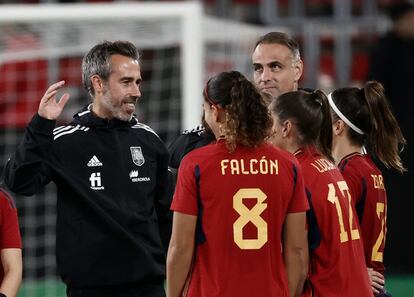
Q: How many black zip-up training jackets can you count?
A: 2